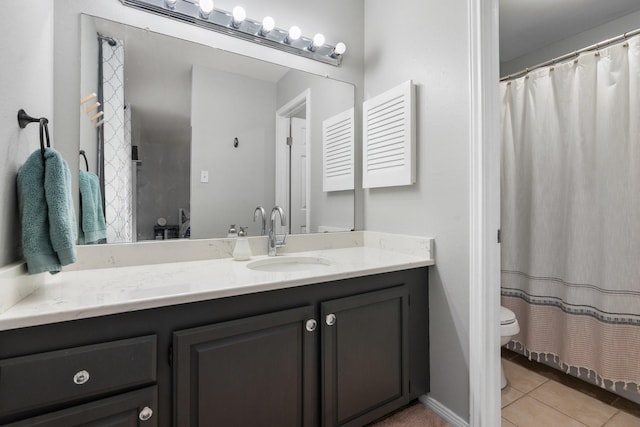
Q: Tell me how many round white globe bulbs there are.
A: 7